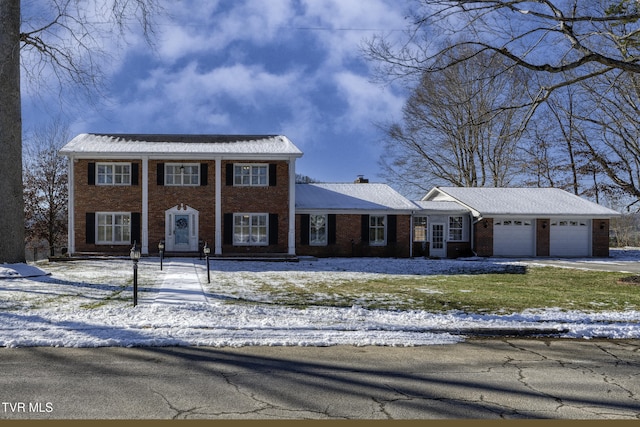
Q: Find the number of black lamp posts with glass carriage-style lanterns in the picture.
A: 3